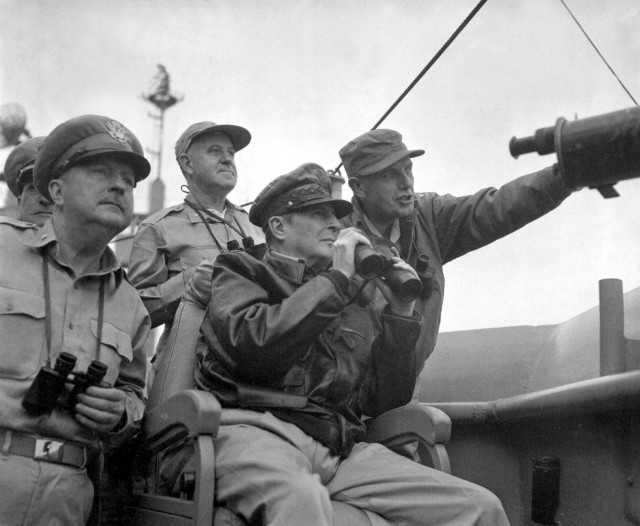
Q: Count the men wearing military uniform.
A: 5